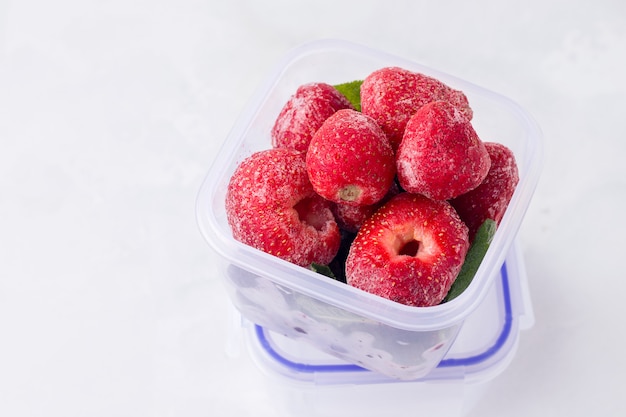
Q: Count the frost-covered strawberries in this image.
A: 8